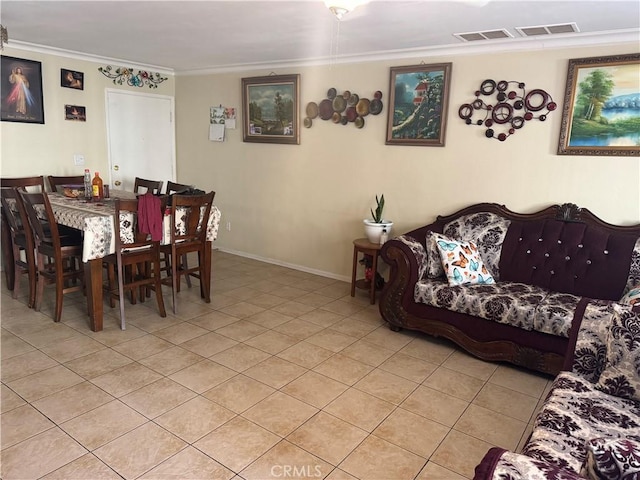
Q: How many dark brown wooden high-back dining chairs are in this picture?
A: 8